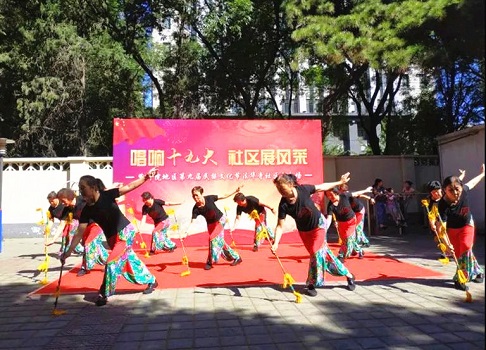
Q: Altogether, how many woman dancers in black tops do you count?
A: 11